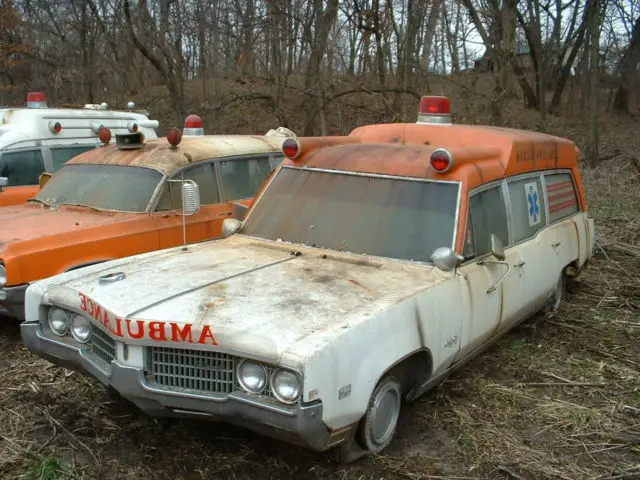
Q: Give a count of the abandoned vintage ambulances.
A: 3